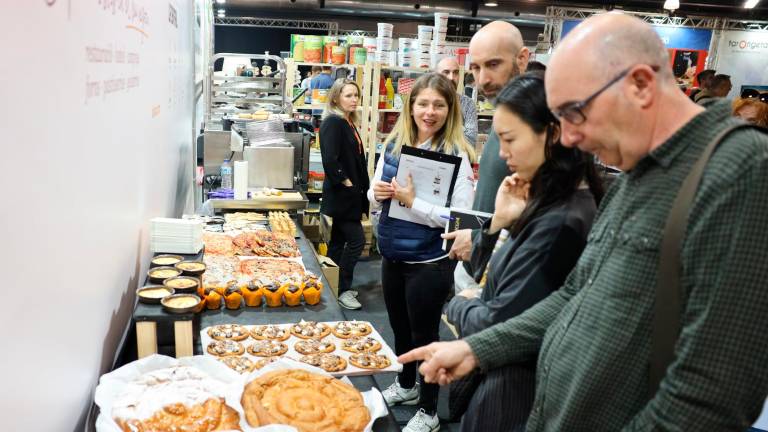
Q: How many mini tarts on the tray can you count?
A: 12